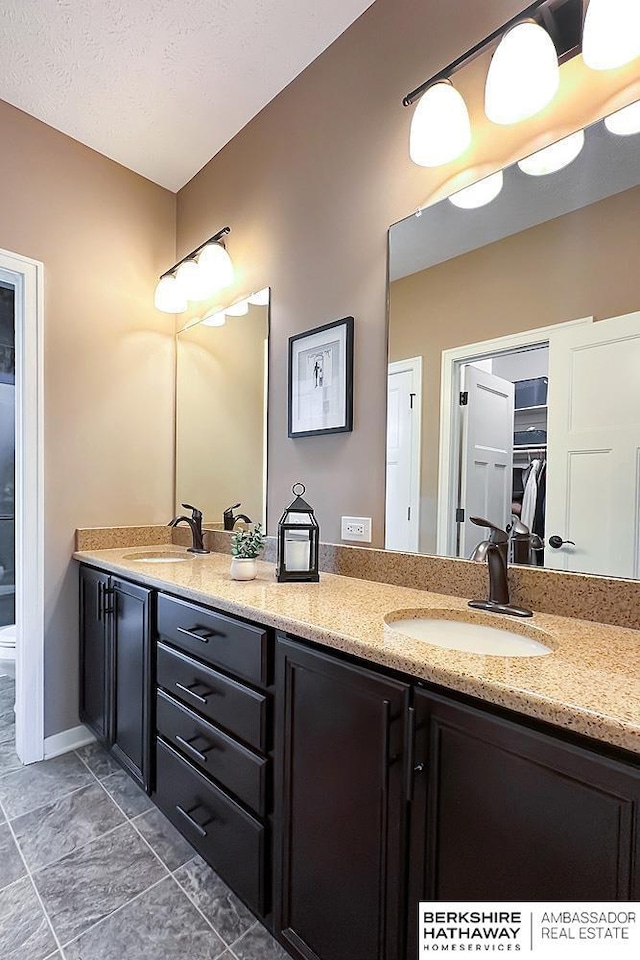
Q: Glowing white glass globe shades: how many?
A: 6